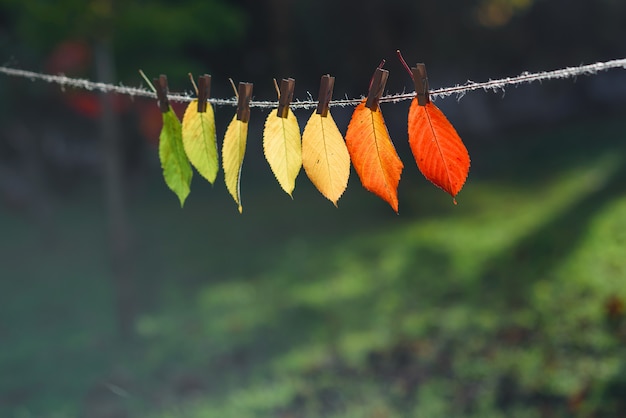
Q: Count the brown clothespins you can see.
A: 7